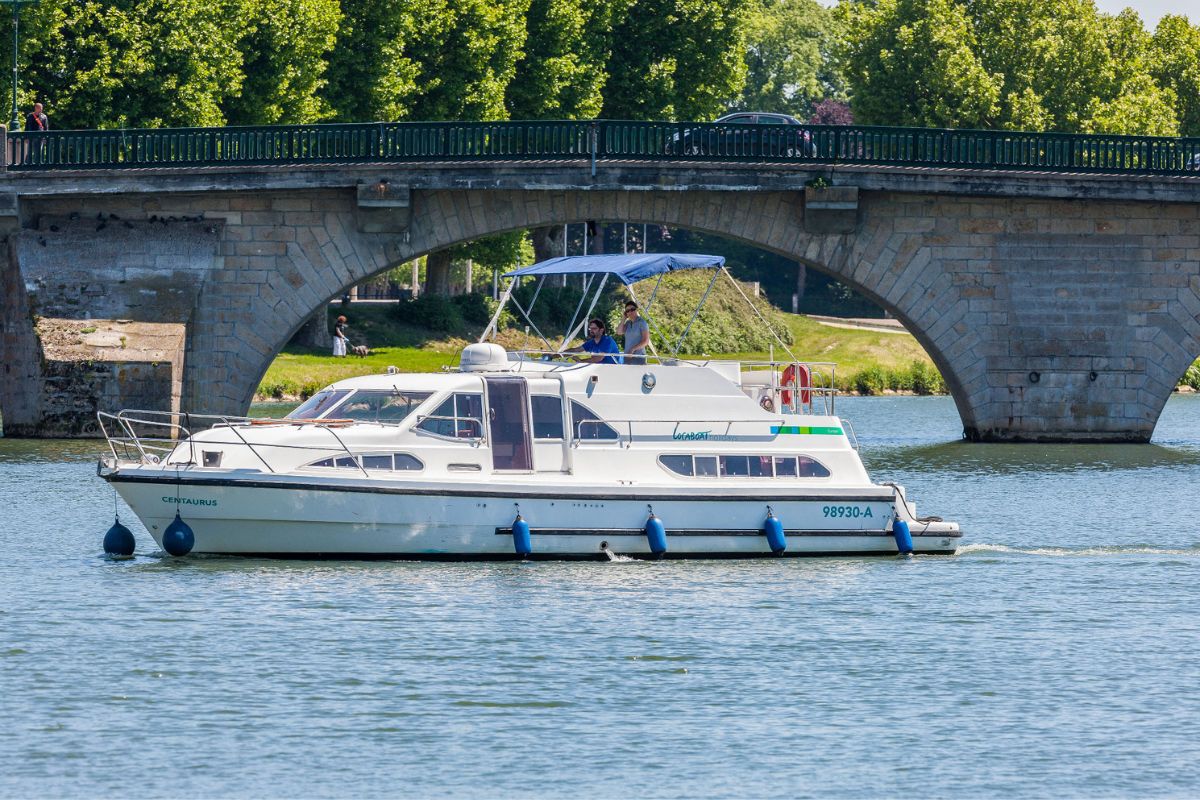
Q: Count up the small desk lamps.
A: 0